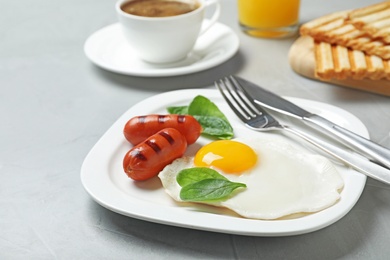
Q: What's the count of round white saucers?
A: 1